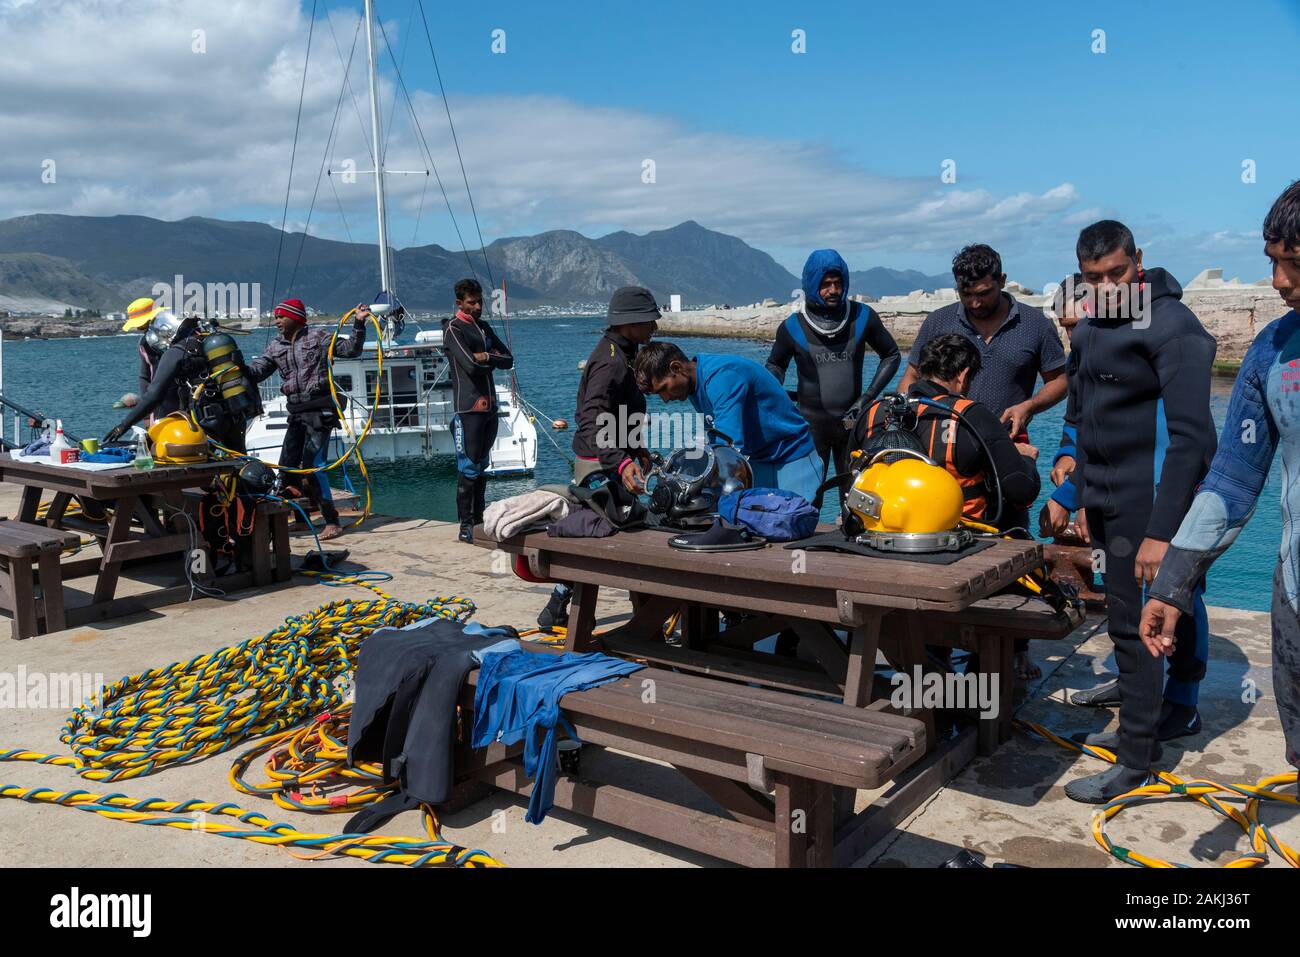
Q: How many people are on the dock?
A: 12